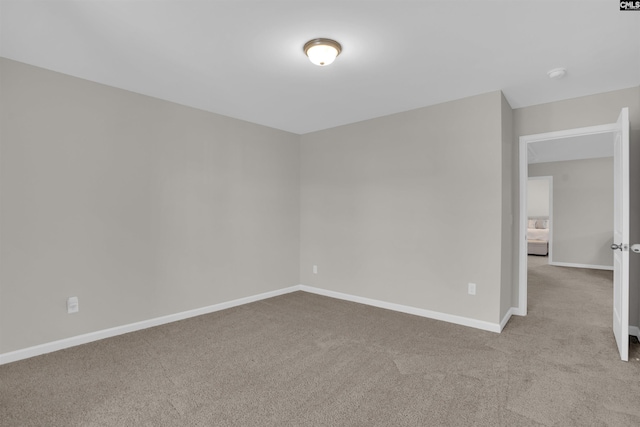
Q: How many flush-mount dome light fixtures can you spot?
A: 1